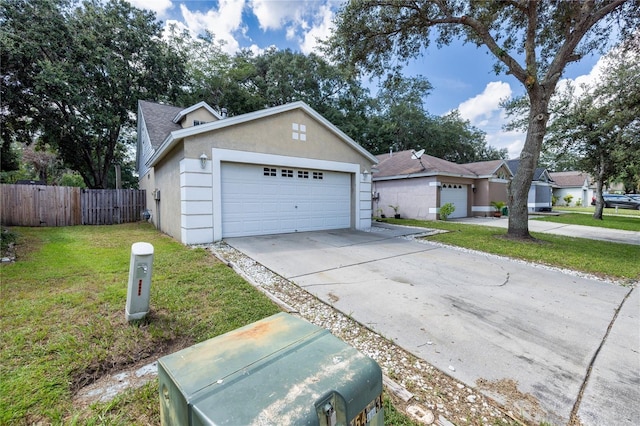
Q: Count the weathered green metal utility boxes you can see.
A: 1